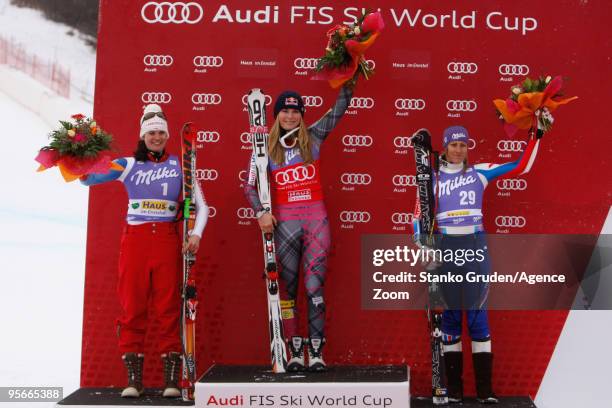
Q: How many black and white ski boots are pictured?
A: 2